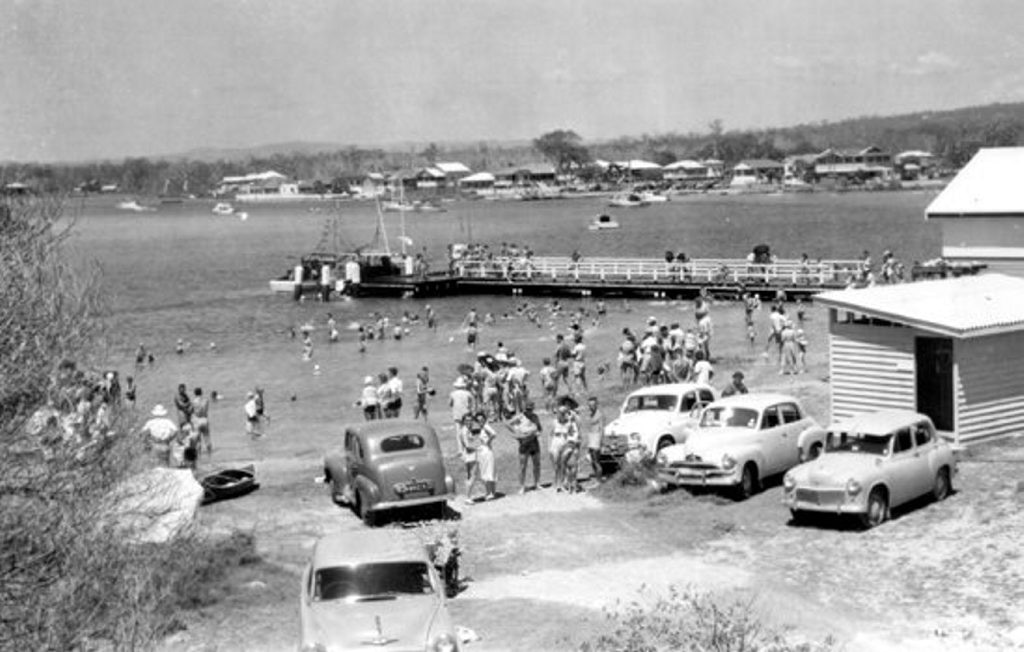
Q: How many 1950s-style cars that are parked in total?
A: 5